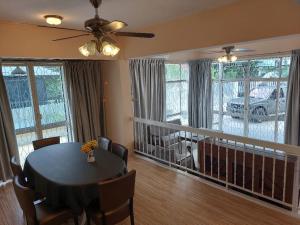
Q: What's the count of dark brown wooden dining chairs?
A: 6